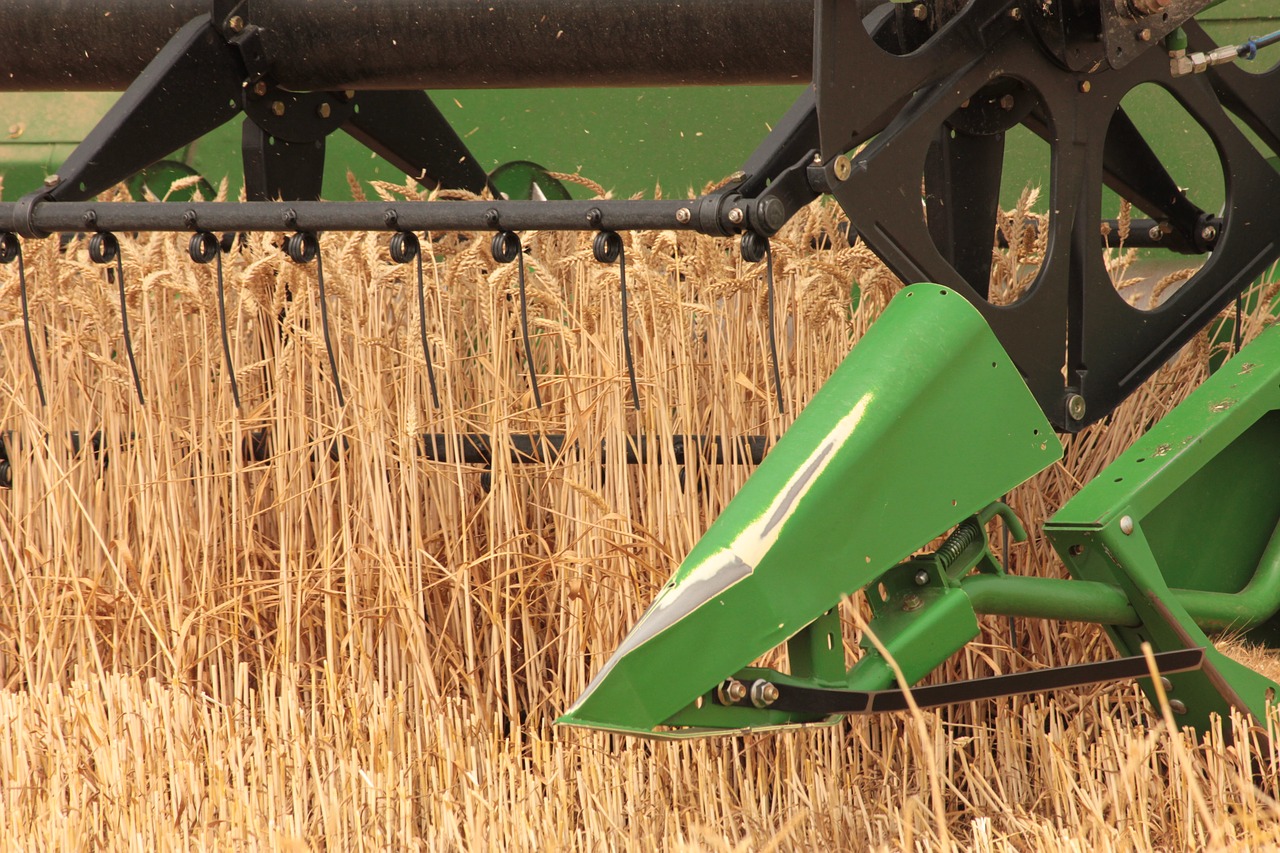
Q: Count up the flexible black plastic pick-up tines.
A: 8